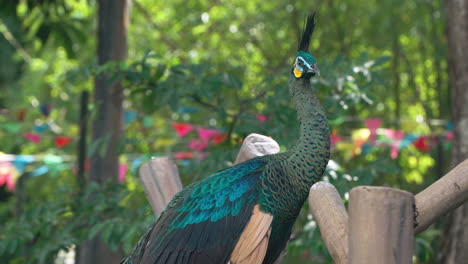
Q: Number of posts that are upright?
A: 1